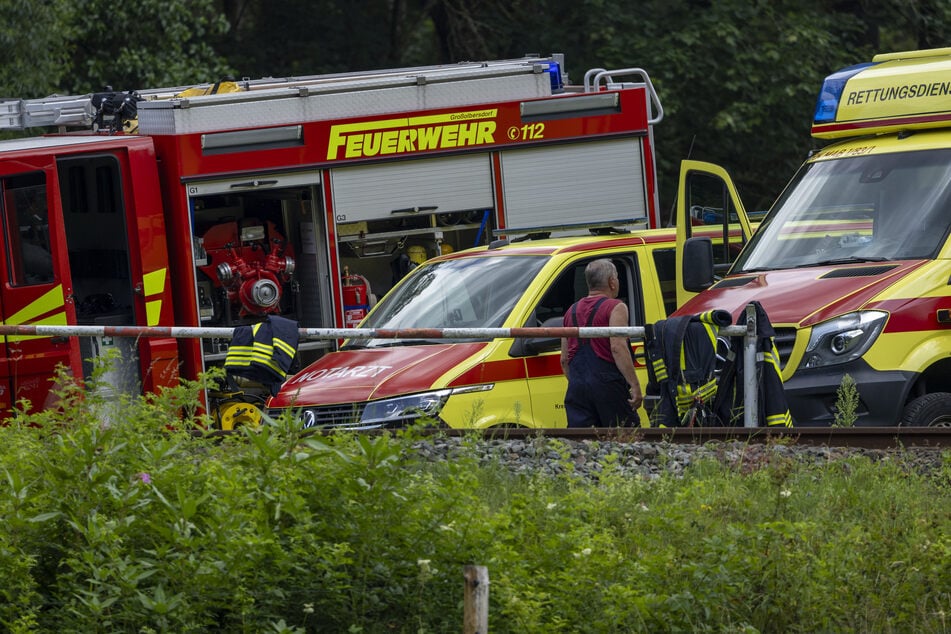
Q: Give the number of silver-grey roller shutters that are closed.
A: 1